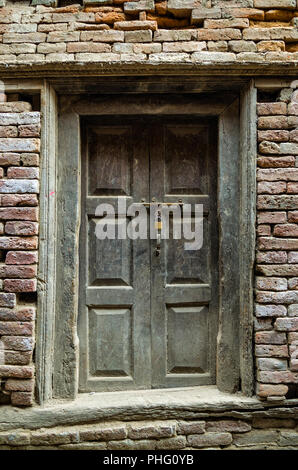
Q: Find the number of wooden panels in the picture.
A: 6